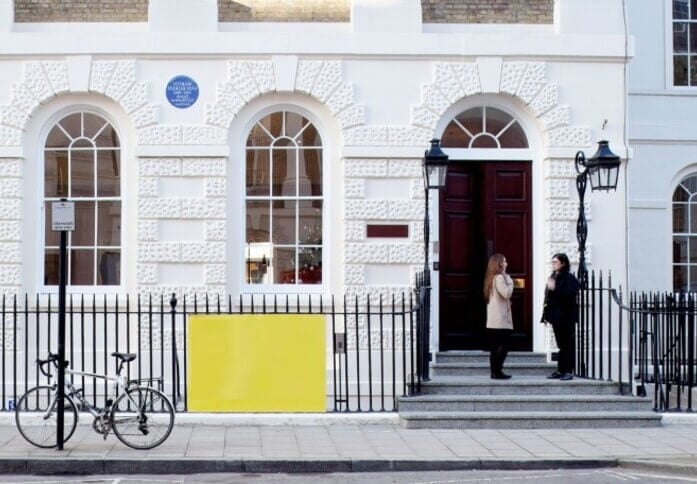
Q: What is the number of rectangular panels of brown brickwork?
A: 3